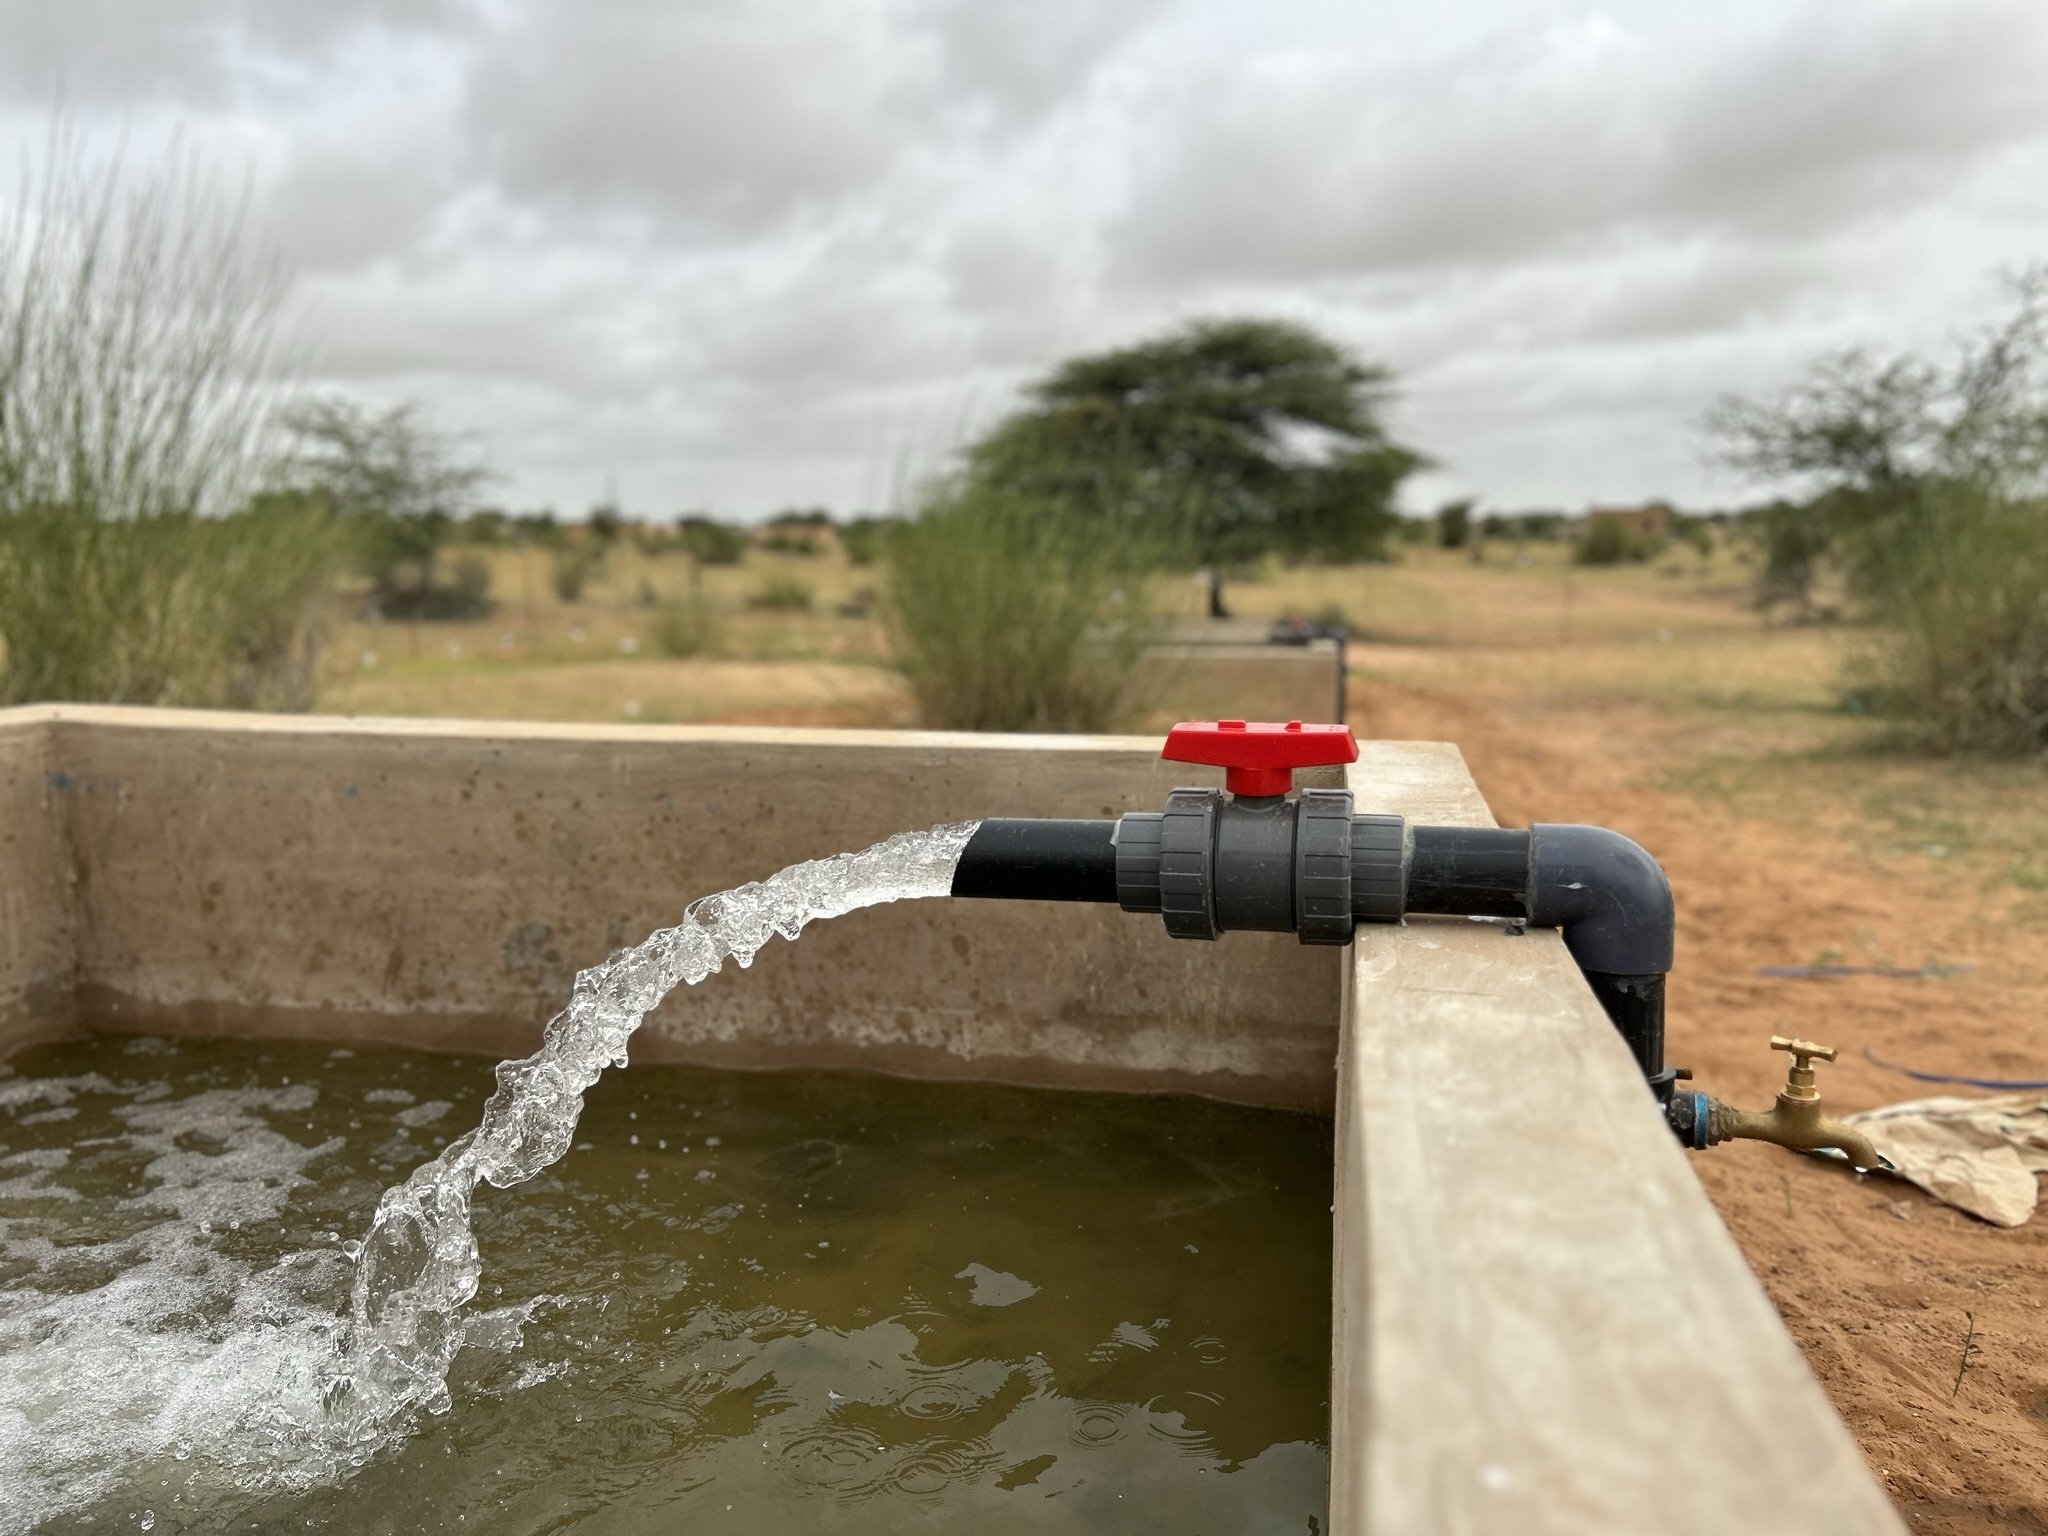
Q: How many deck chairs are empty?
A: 0